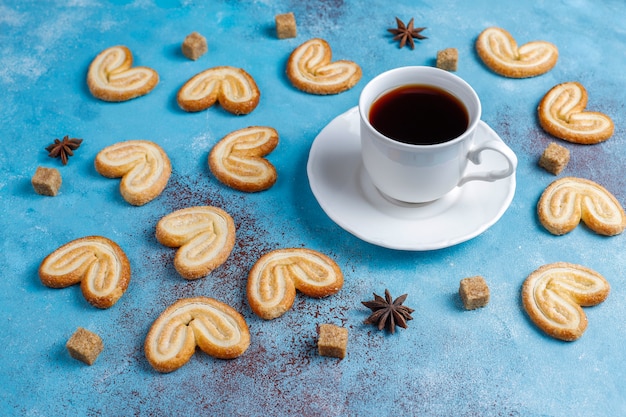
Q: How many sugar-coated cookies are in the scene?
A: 13